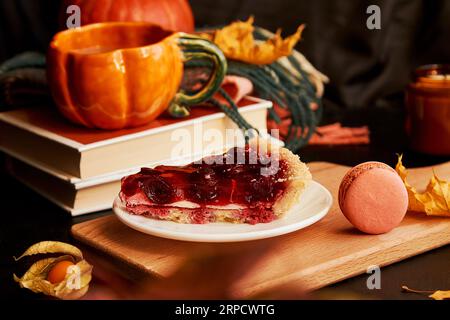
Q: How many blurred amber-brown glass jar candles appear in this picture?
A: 1